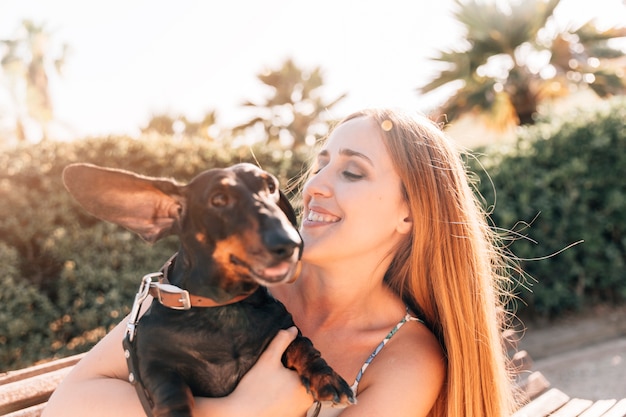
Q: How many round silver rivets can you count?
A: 2